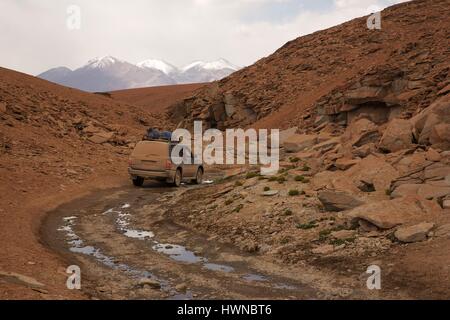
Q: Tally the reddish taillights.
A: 2